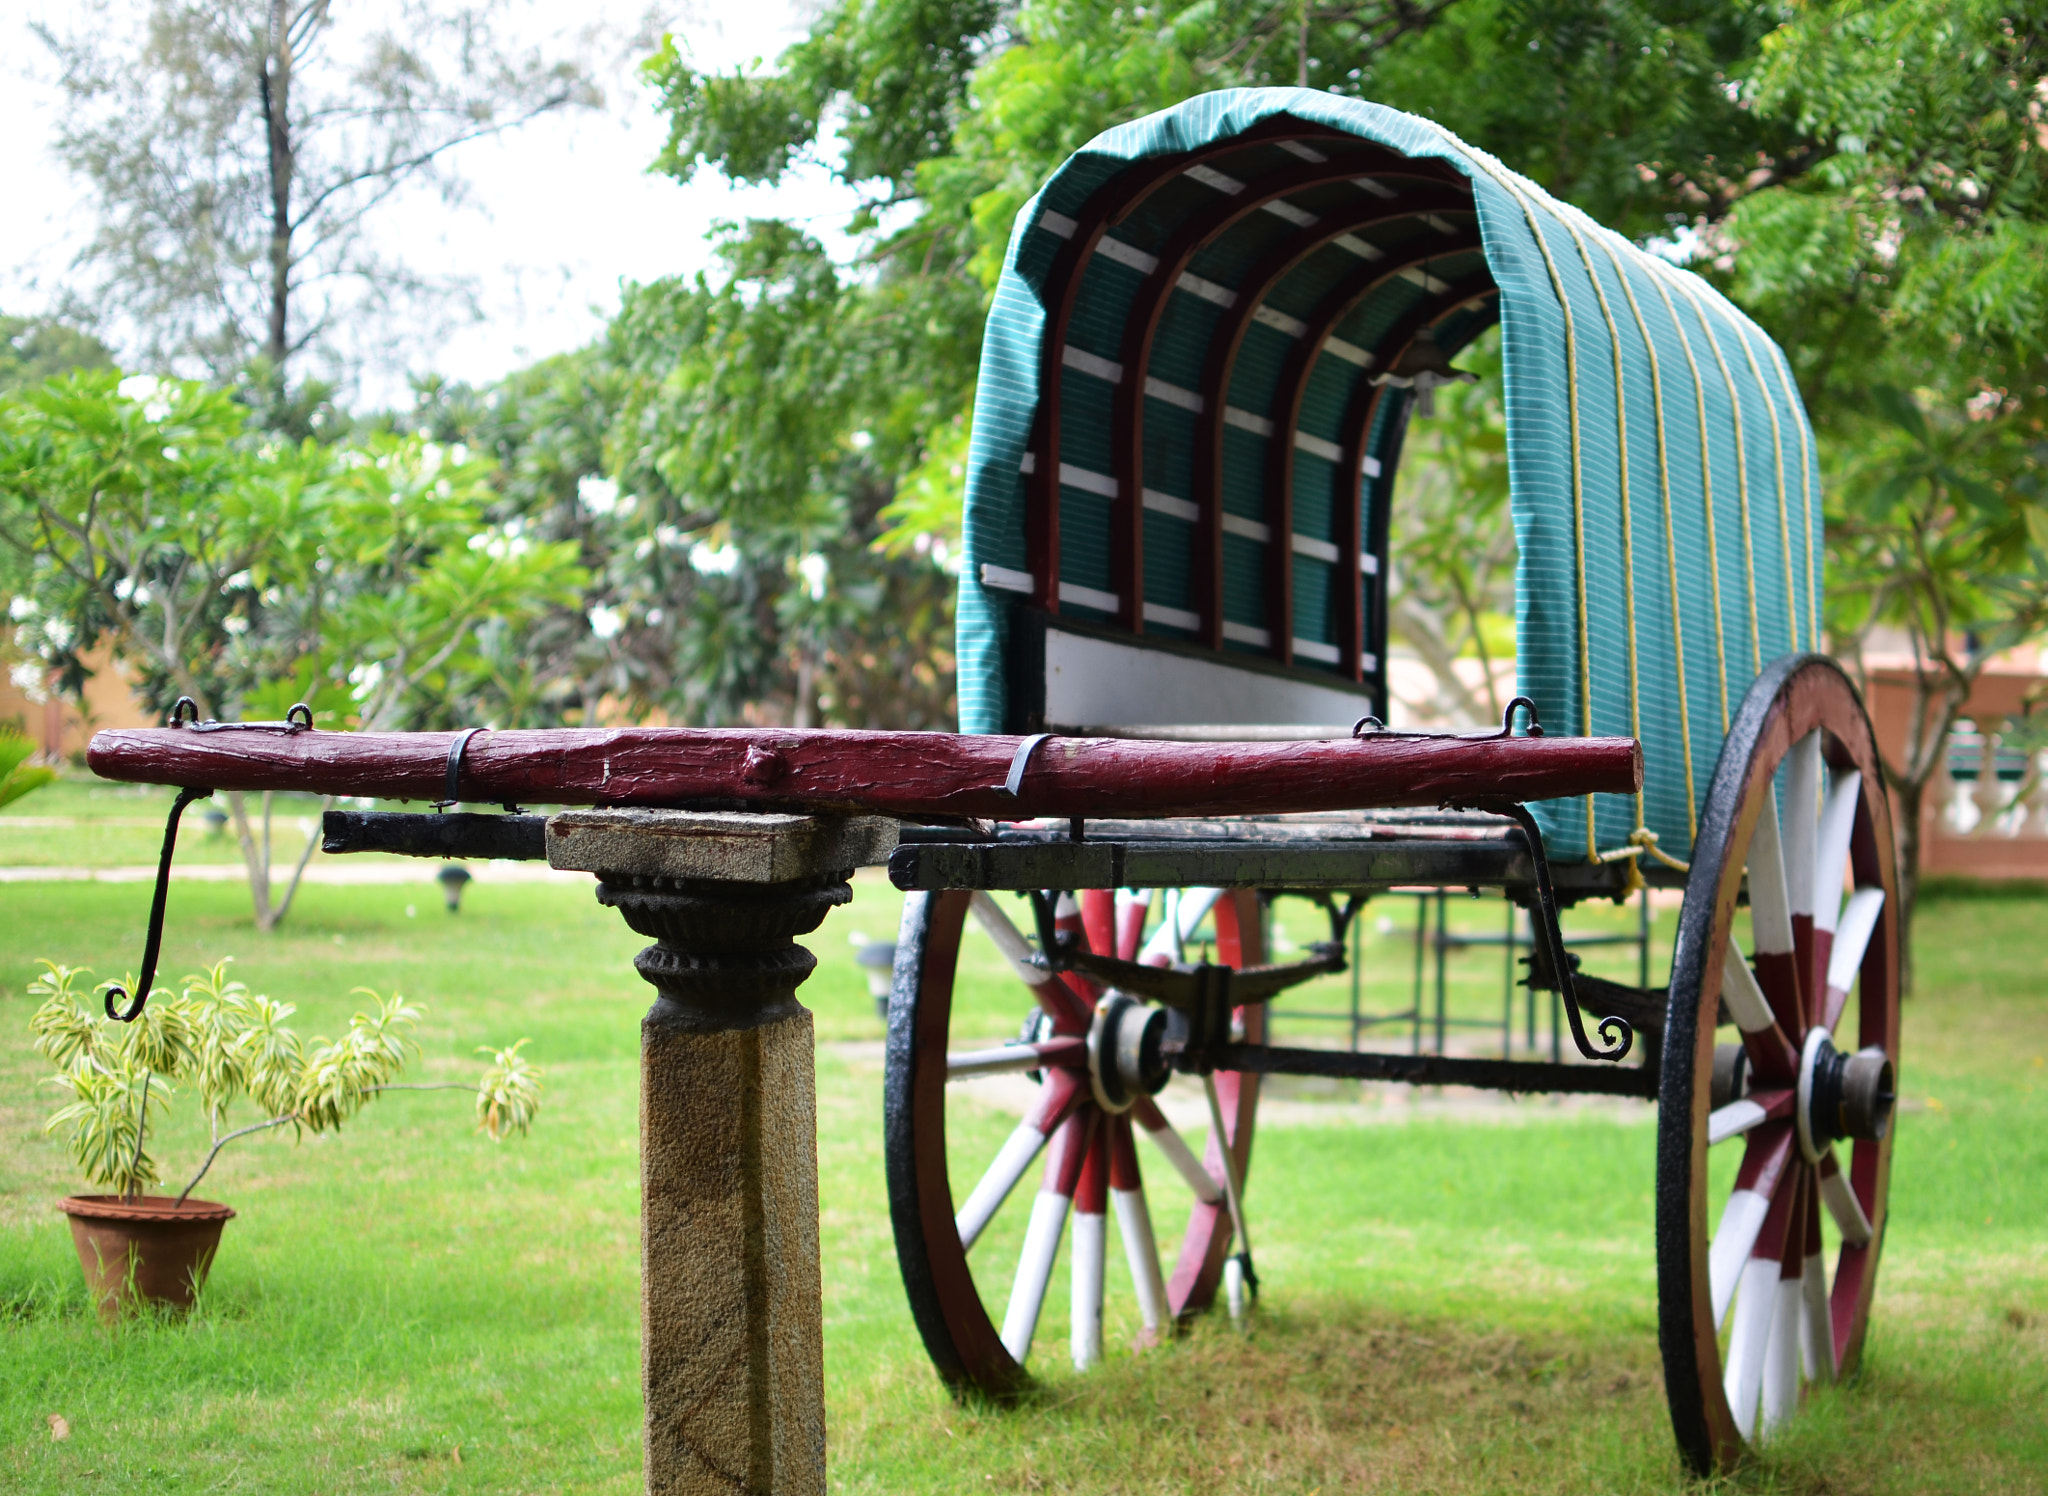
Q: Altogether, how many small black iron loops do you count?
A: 4